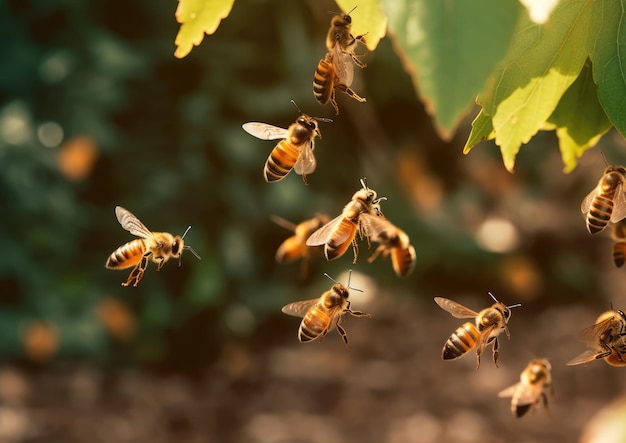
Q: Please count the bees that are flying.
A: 12